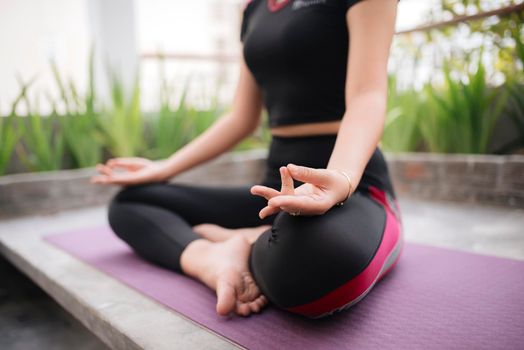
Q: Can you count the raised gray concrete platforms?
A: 1